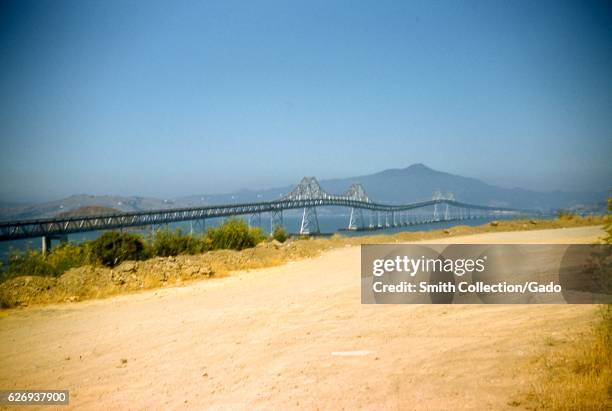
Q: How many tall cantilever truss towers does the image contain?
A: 4